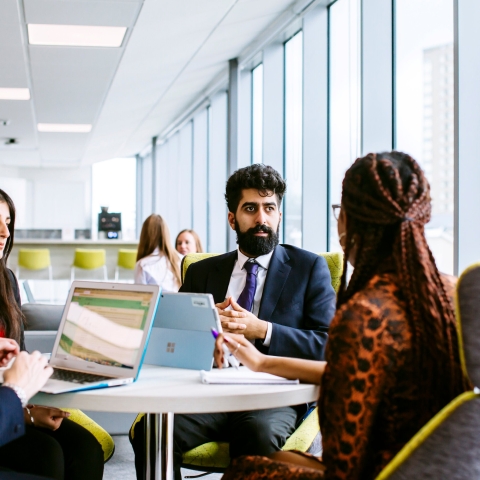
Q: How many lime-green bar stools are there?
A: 3